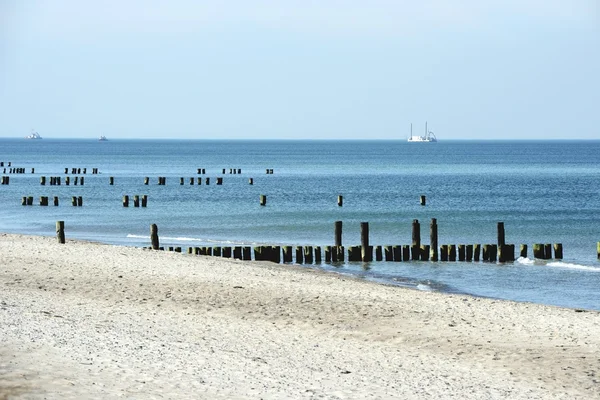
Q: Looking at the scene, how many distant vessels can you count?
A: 3